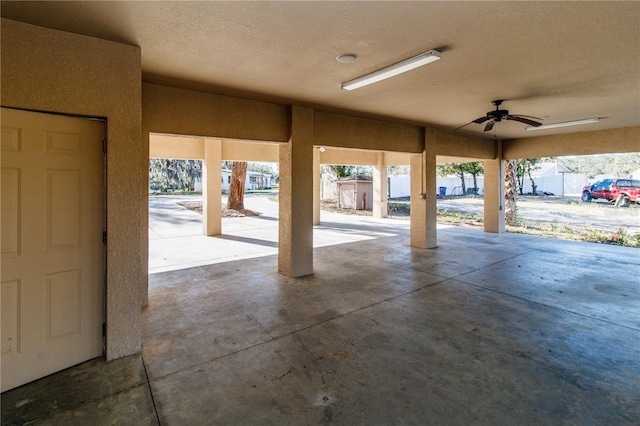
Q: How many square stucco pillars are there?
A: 6